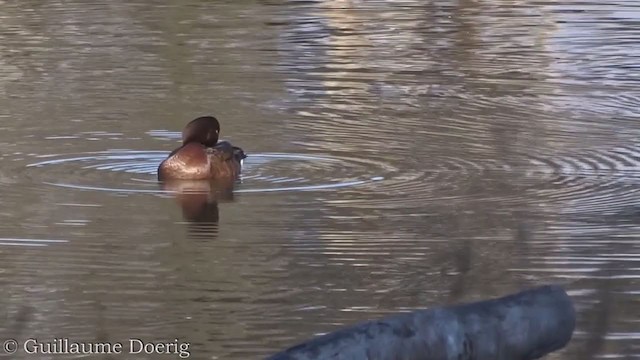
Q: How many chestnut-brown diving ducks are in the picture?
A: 1